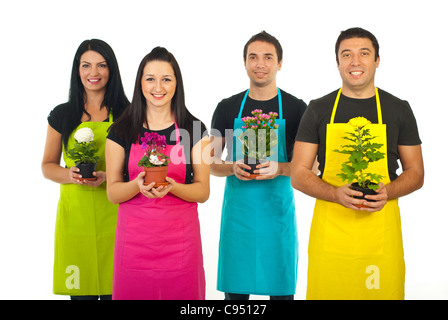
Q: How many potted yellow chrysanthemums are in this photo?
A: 1